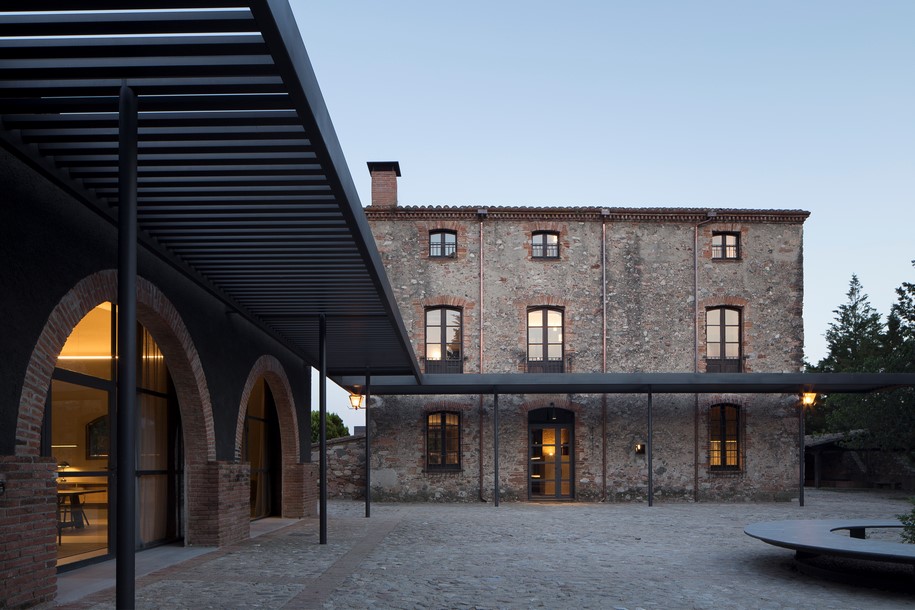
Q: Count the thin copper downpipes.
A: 3